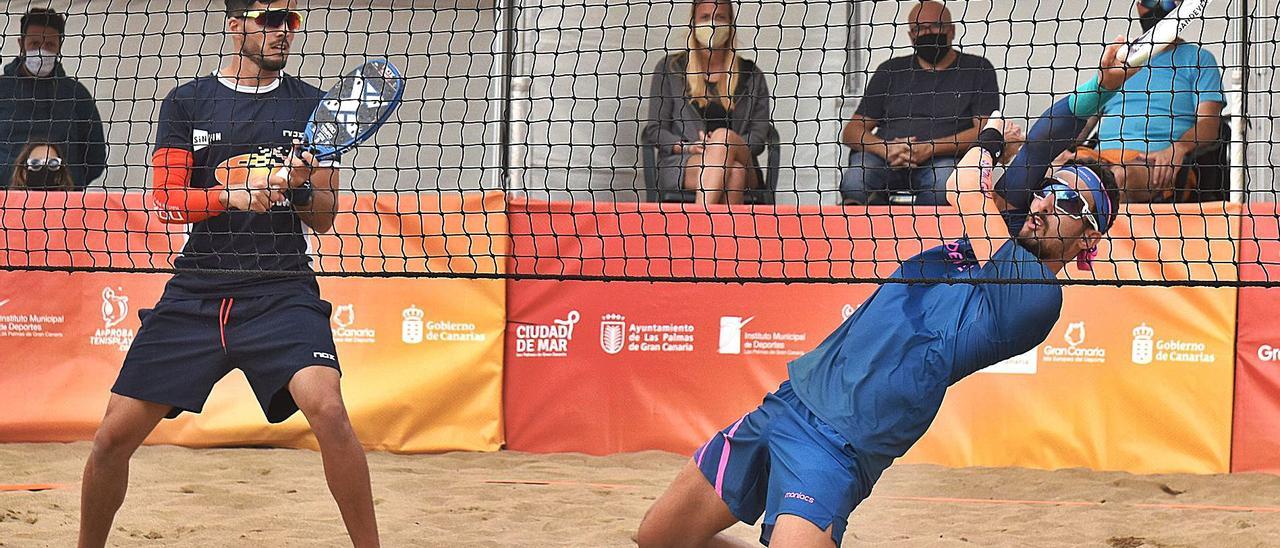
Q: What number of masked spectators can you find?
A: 5